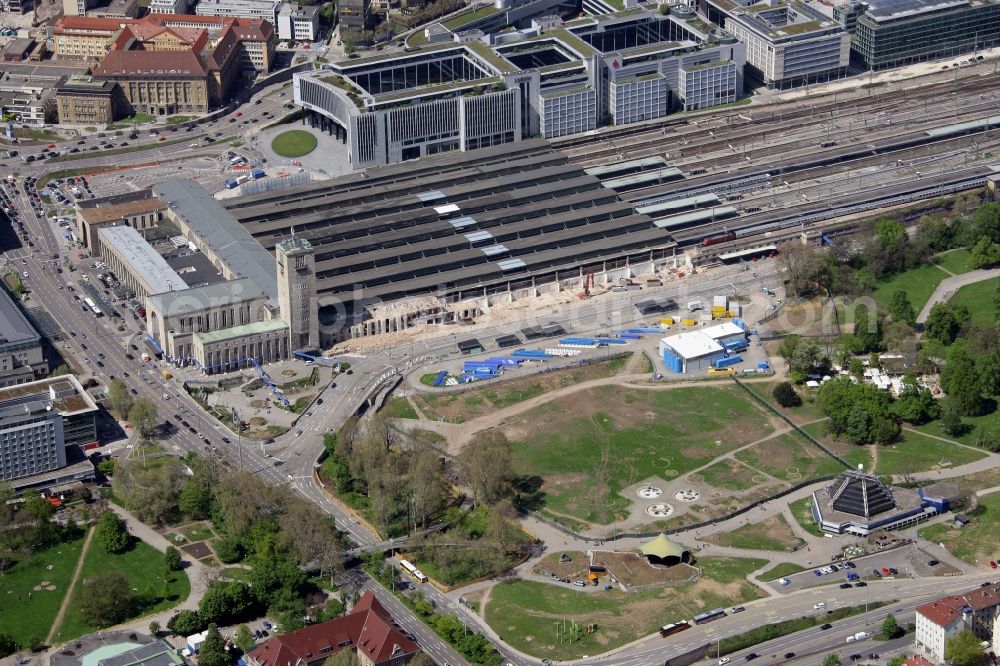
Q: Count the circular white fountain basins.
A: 3